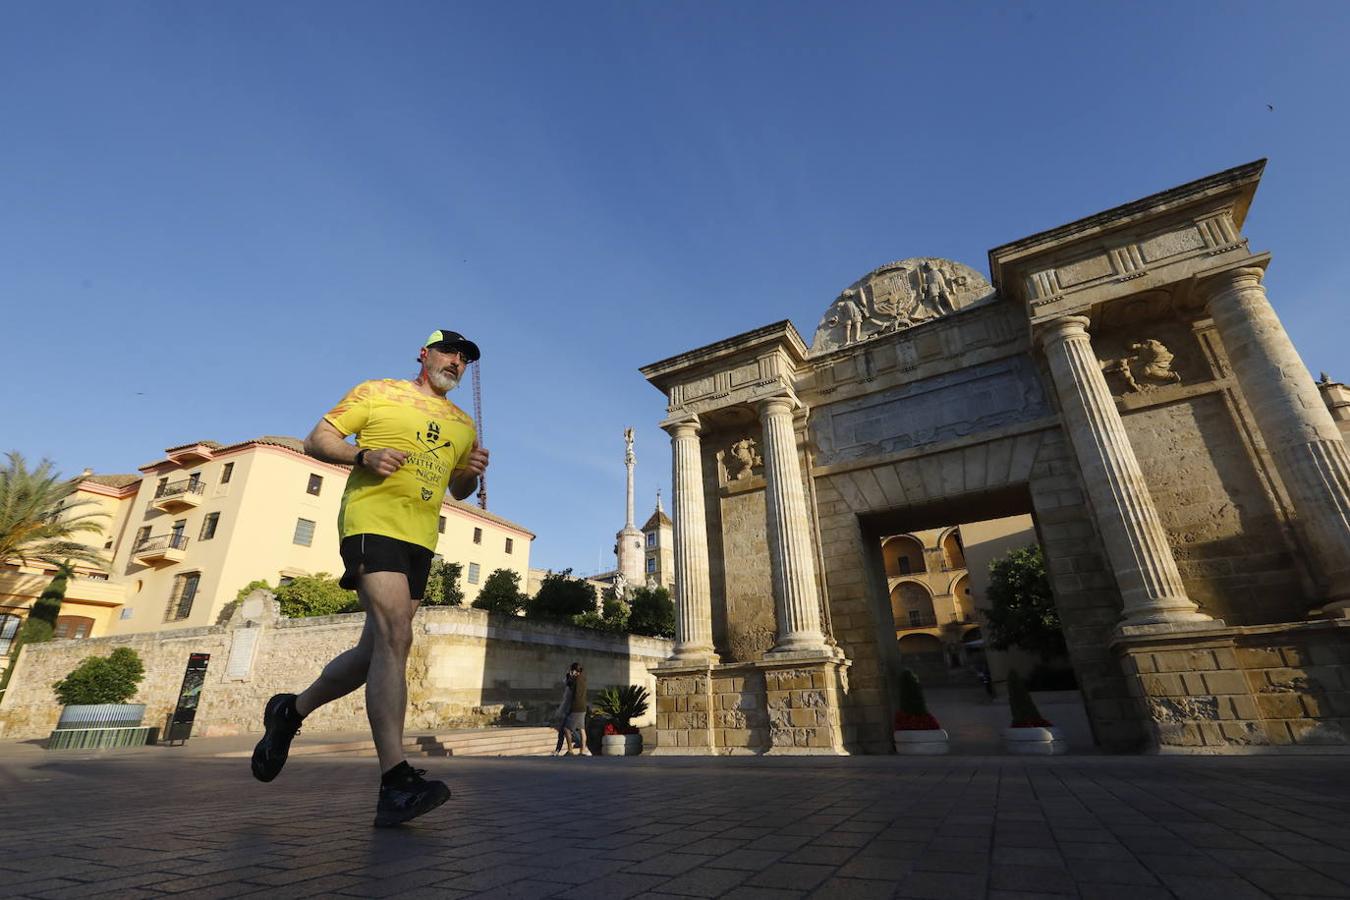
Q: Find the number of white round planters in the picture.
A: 3